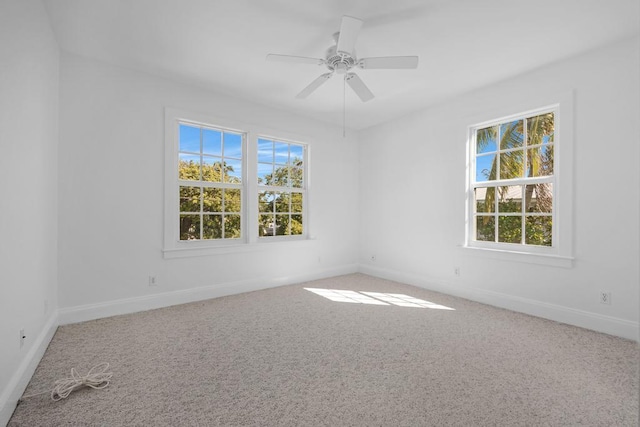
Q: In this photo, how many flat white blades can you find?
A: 5